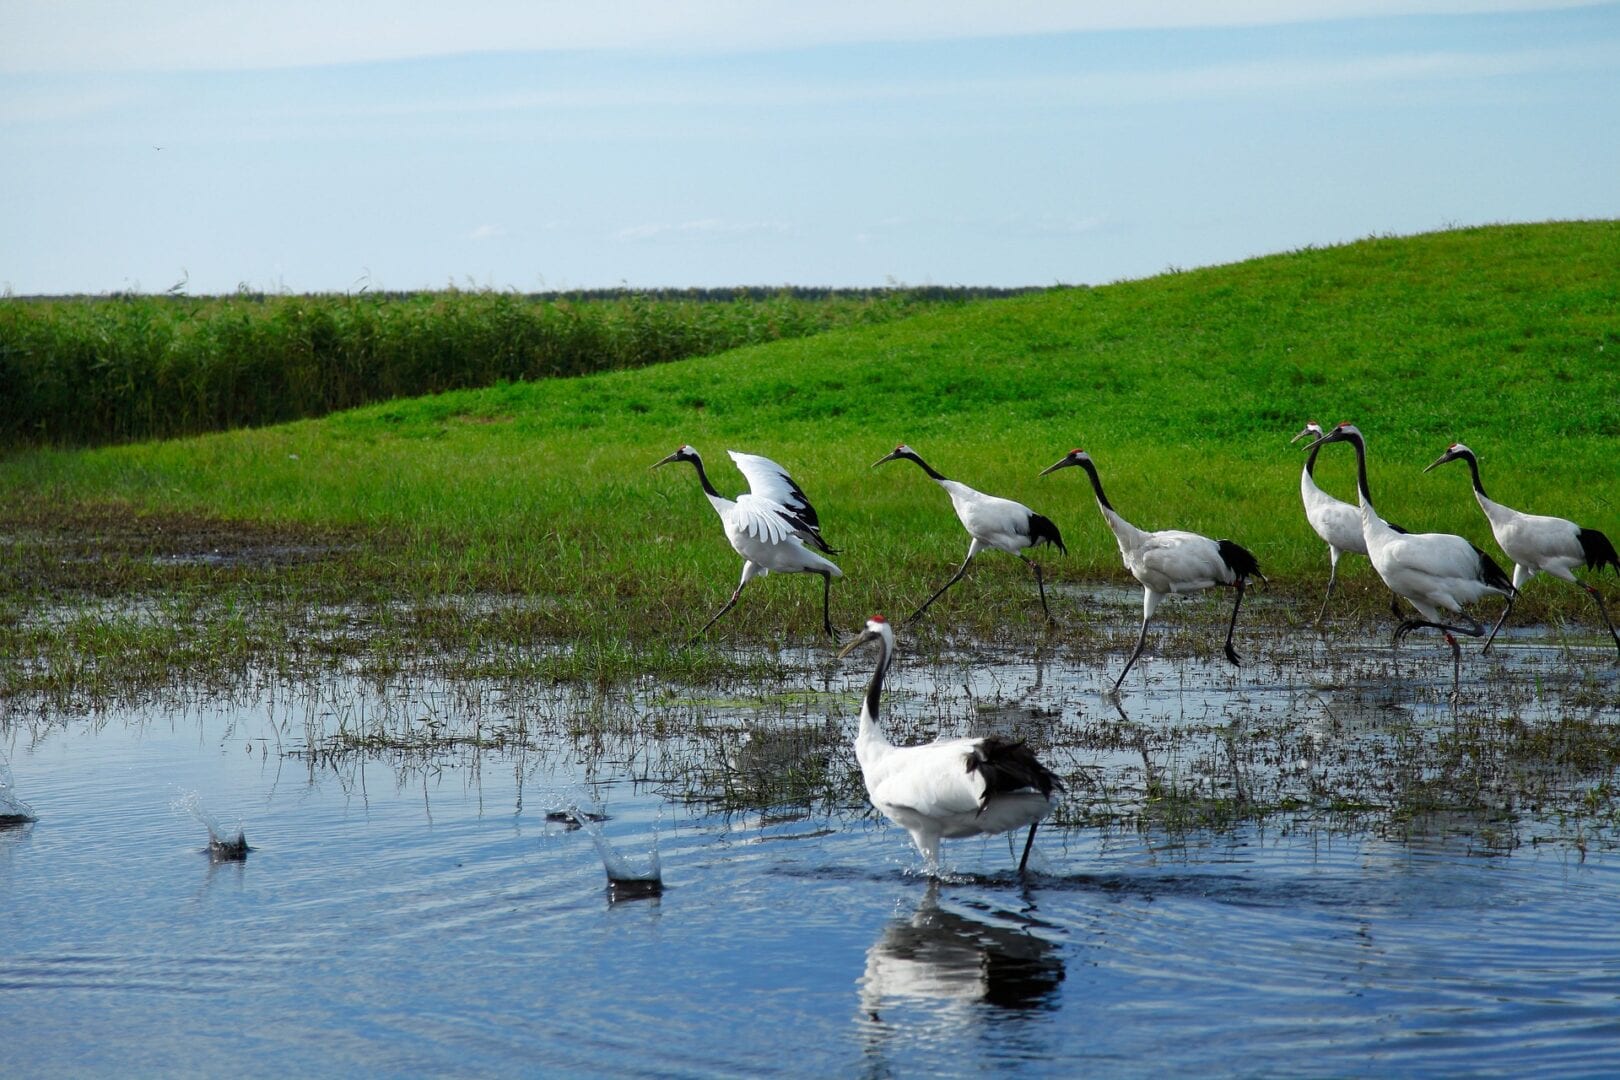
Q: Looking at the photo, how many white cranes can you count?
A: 7